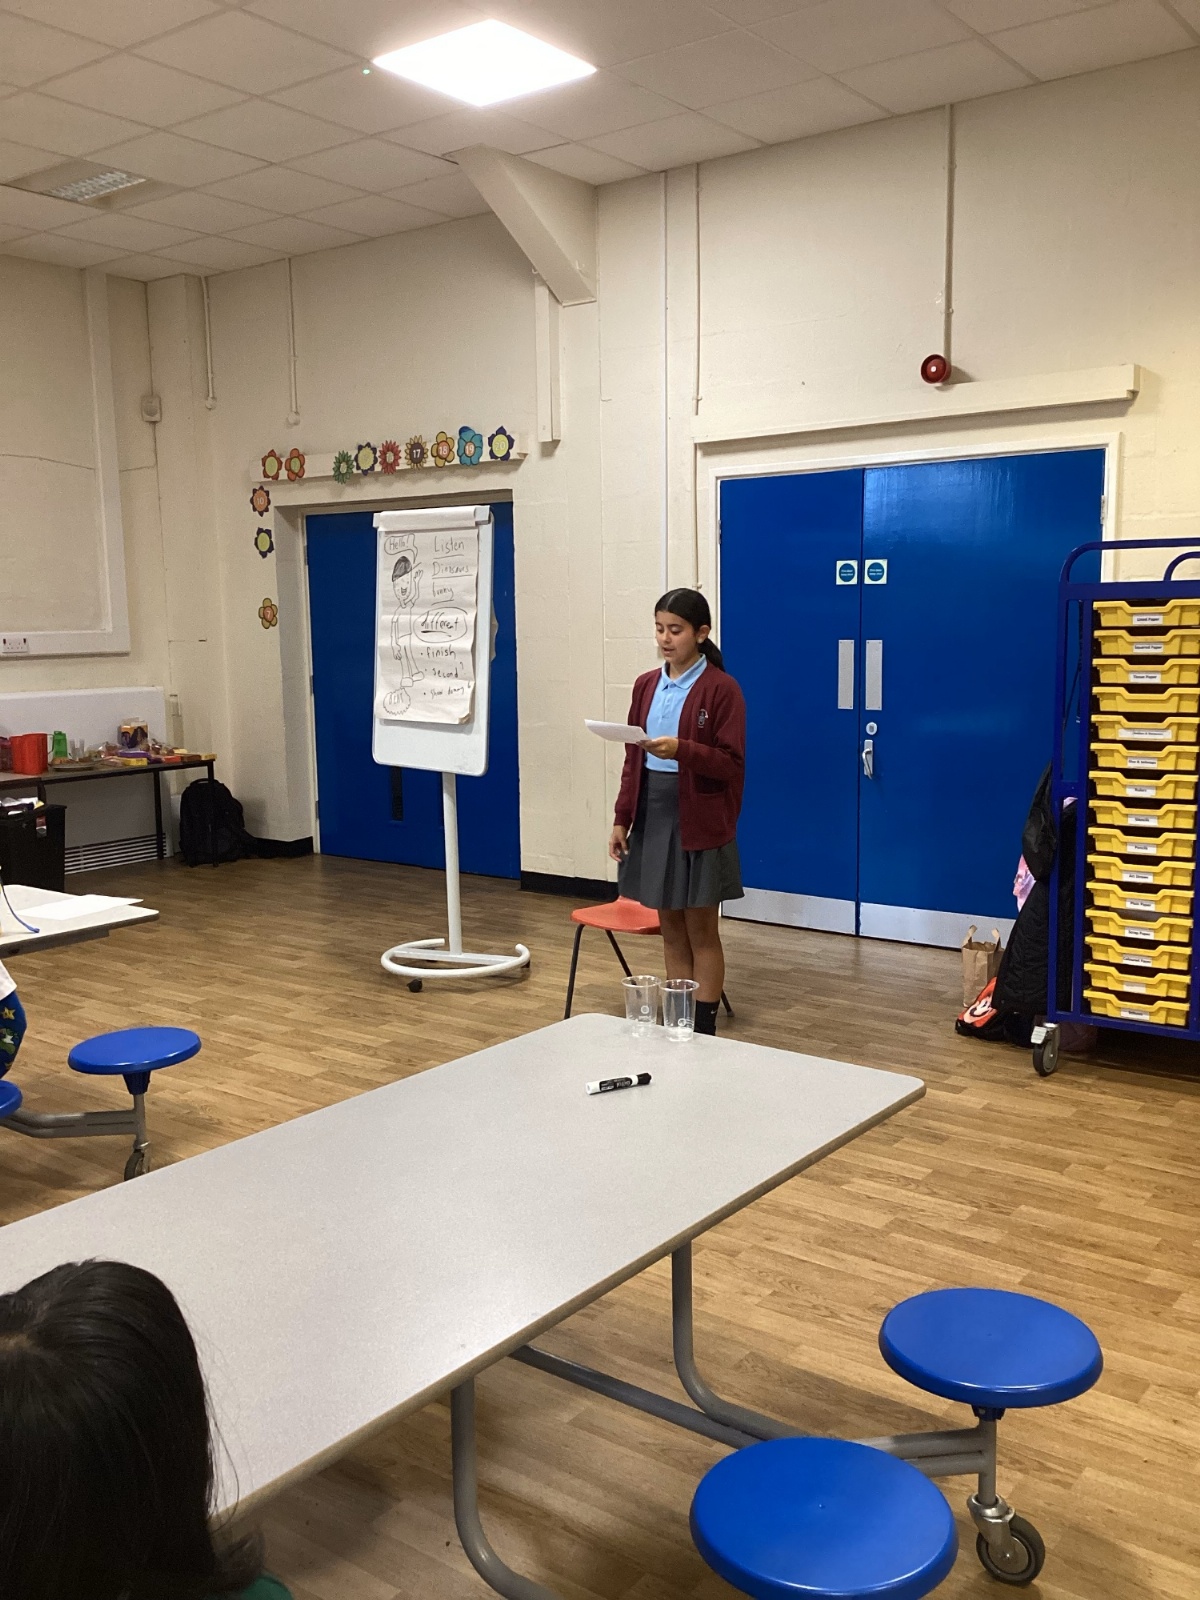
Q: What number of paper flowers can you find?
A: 12